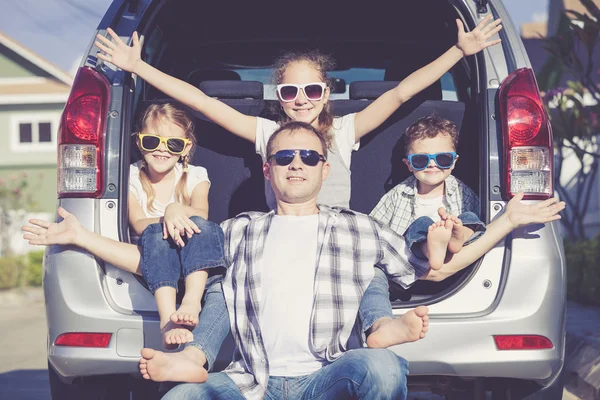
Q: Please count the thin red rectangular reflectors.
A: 2